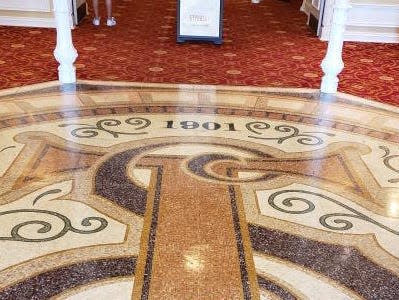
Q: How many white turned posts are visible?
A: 2